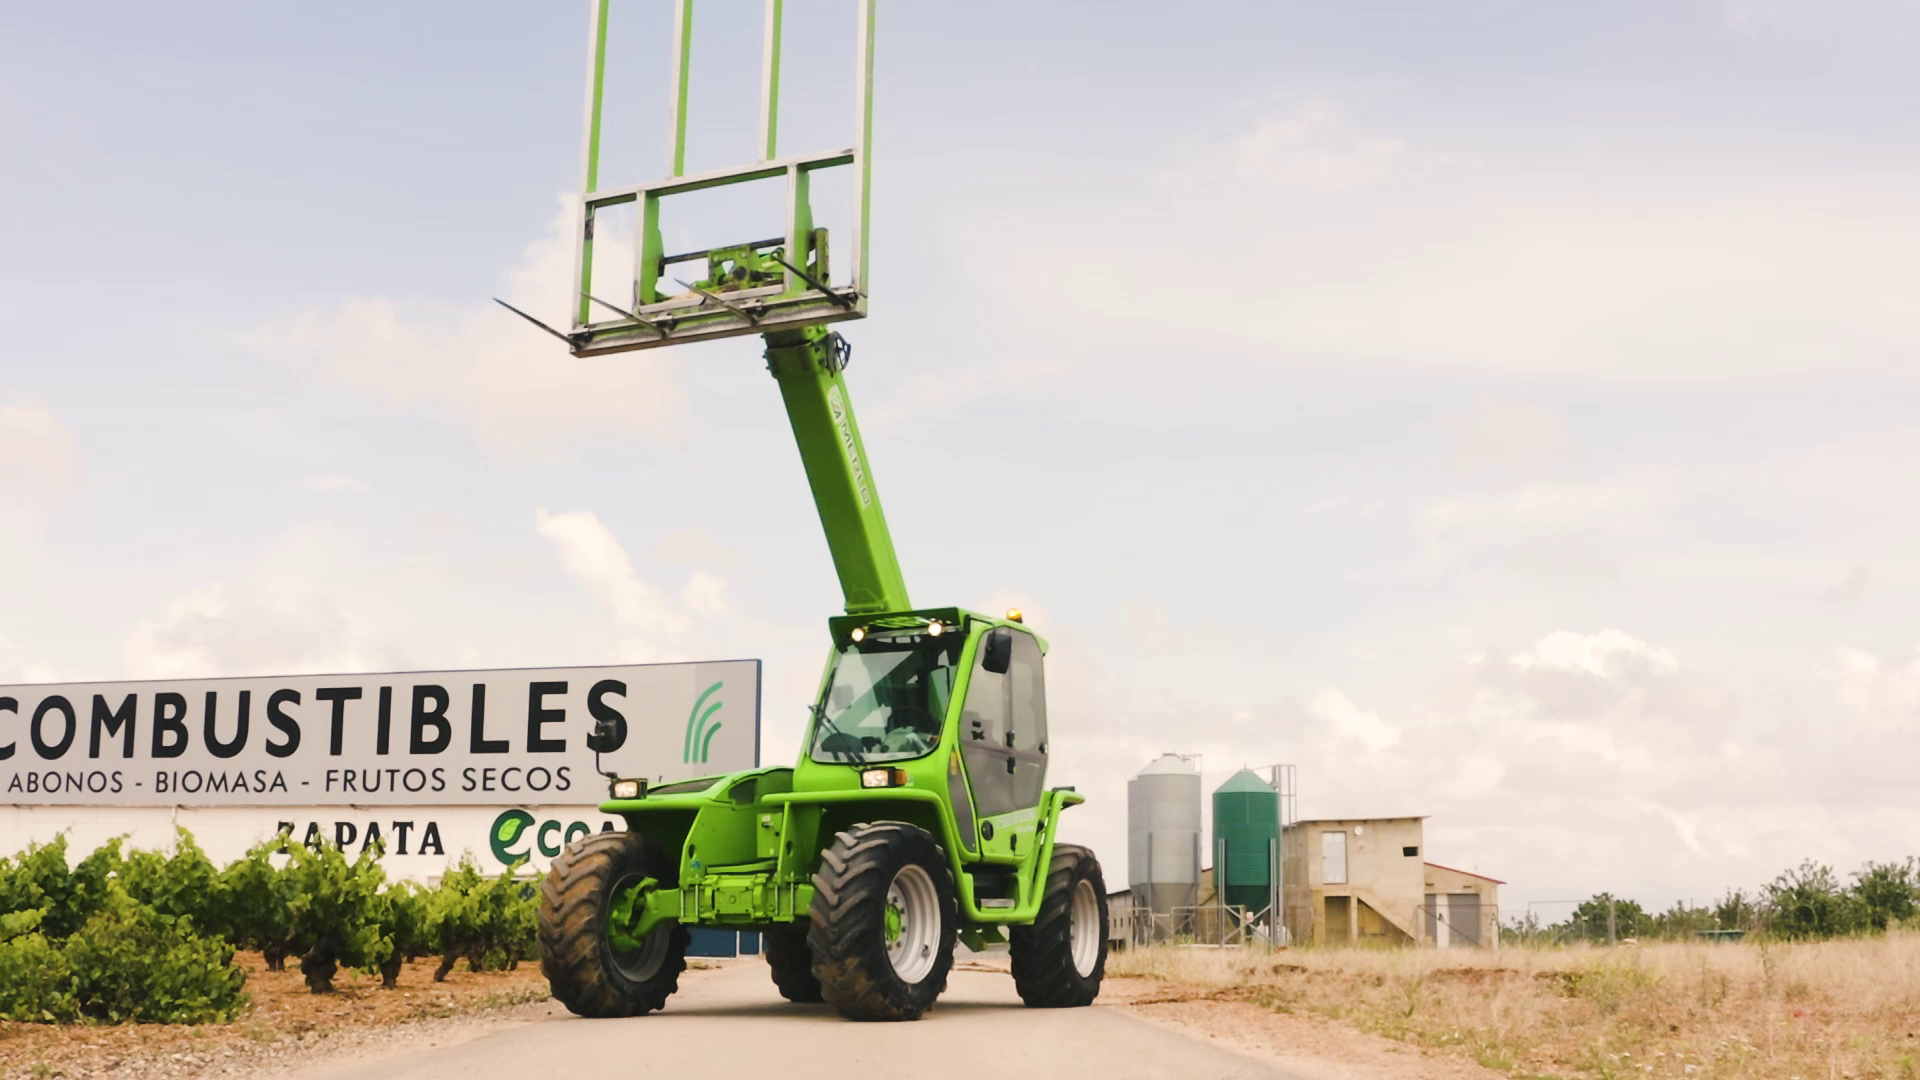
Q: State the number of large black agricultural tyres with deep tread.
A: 4